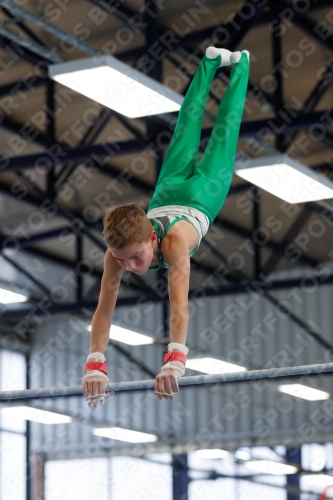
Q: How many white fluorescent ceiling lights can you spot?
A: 11